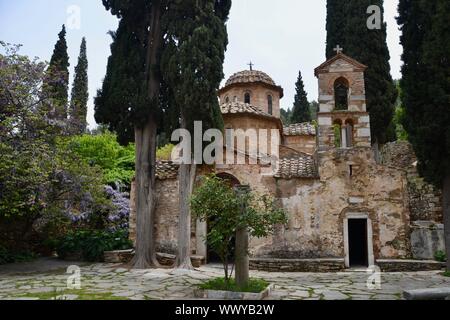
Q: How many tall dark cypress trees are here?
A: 7